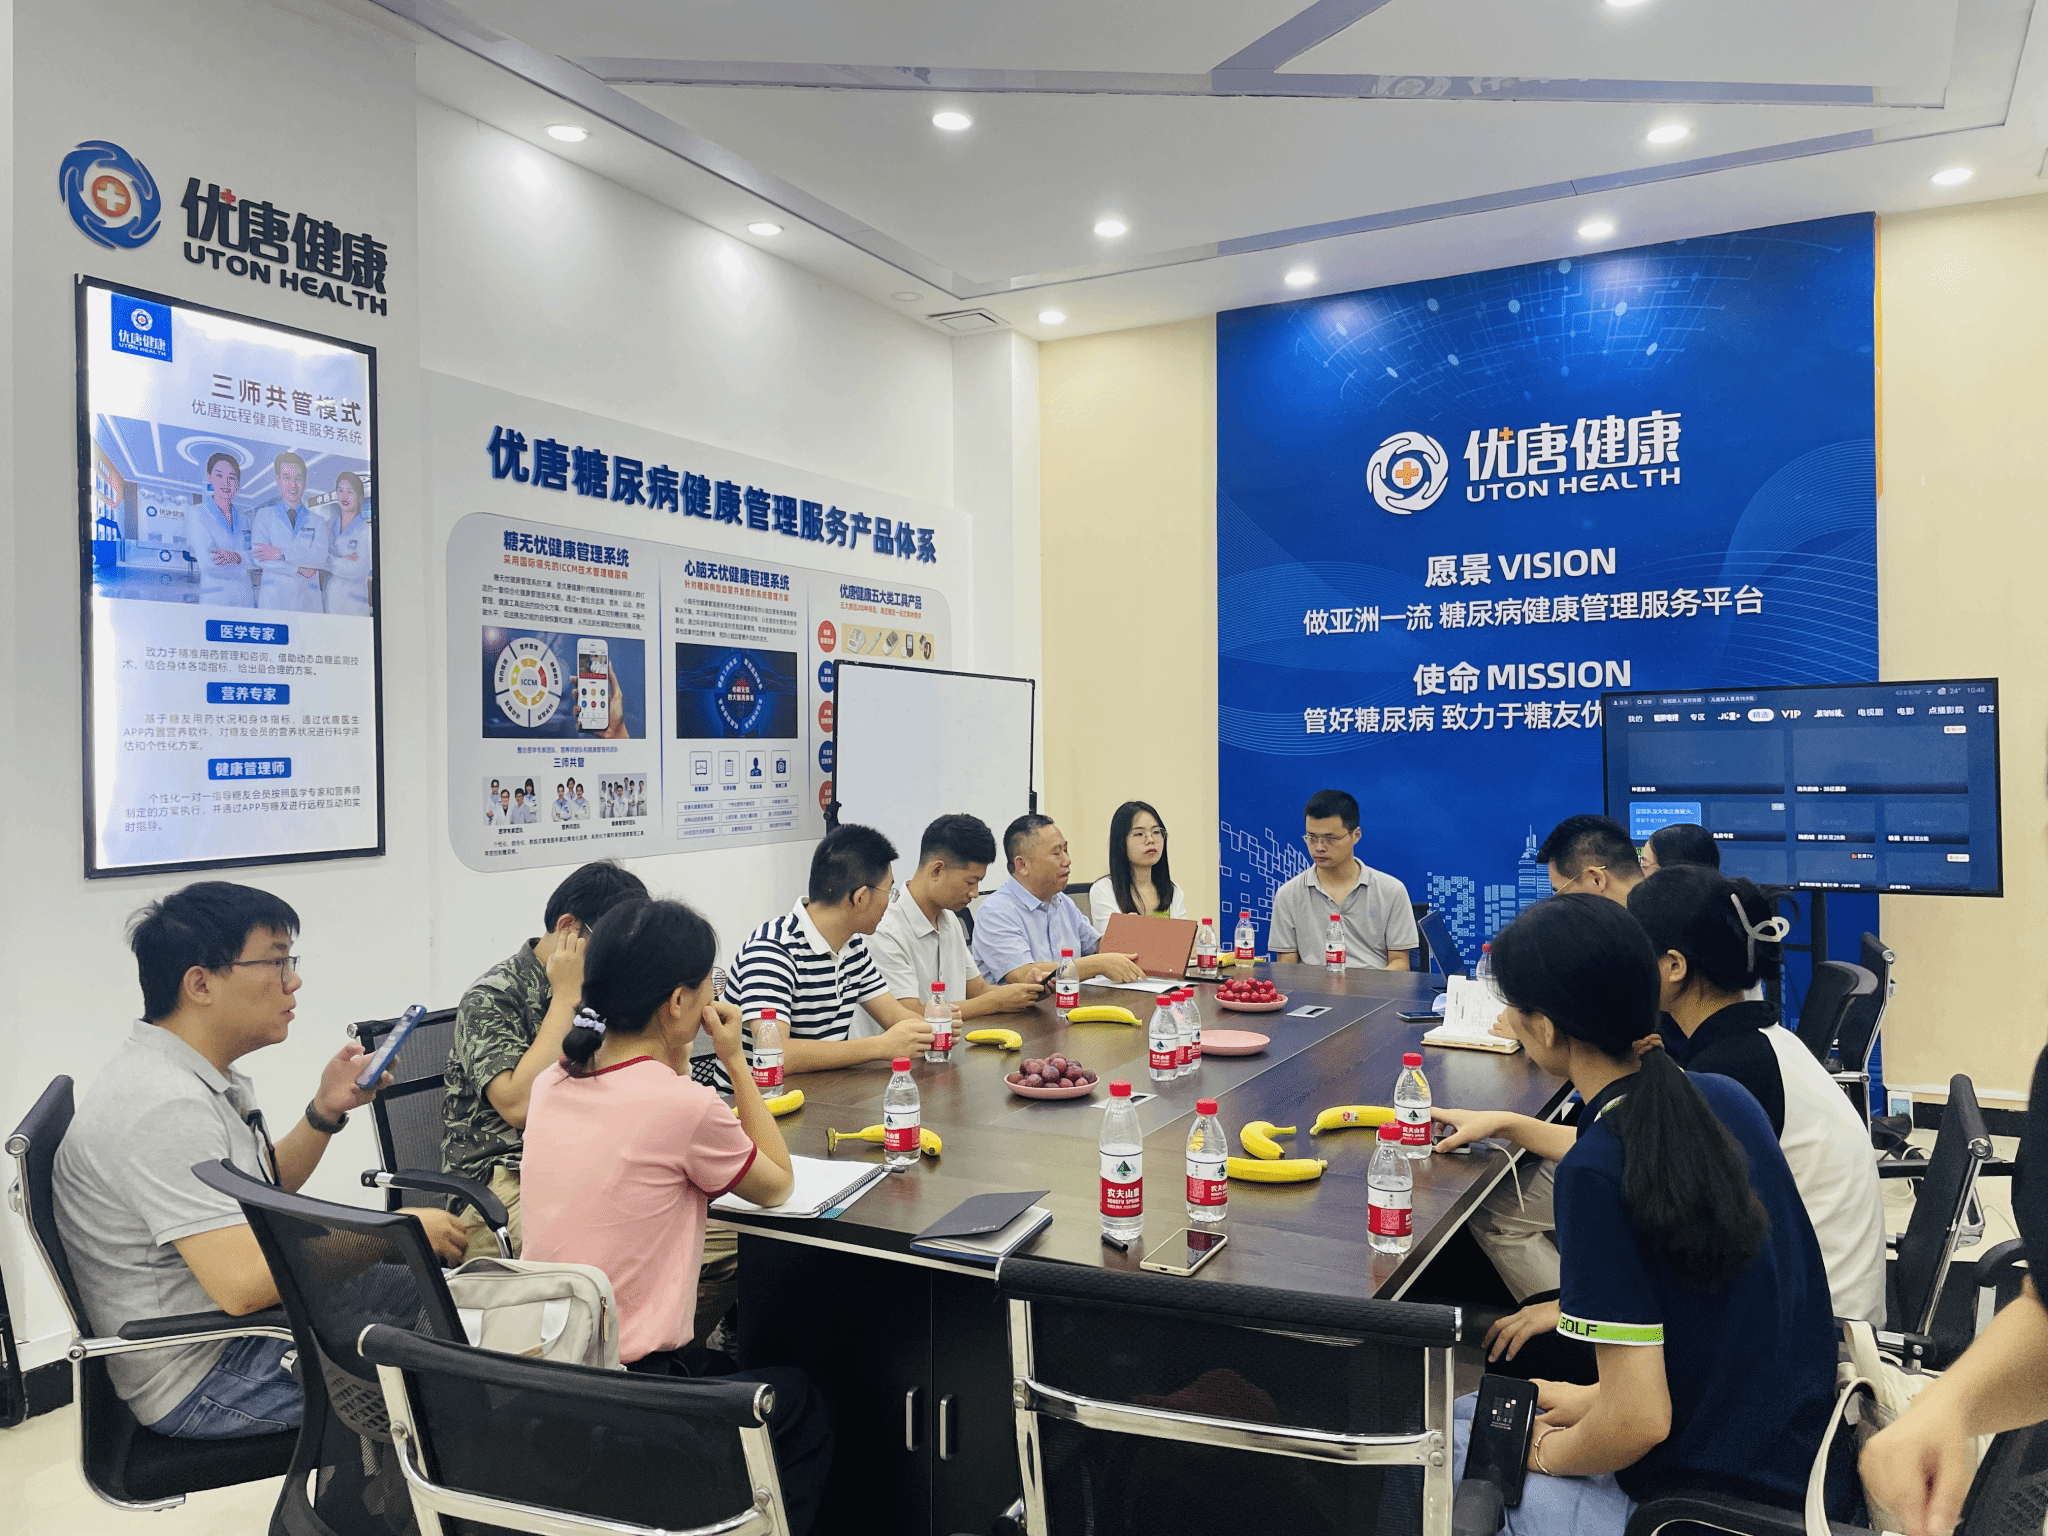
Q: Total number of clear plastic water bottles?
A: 15